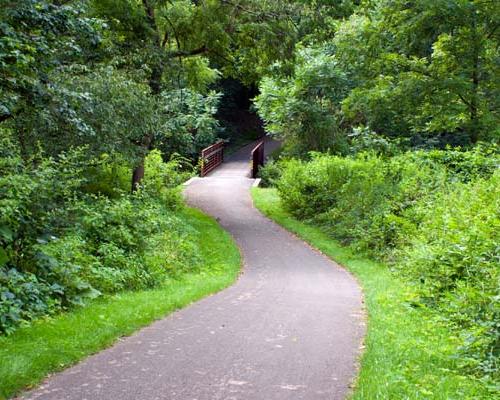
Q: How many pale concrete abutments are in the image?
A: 2